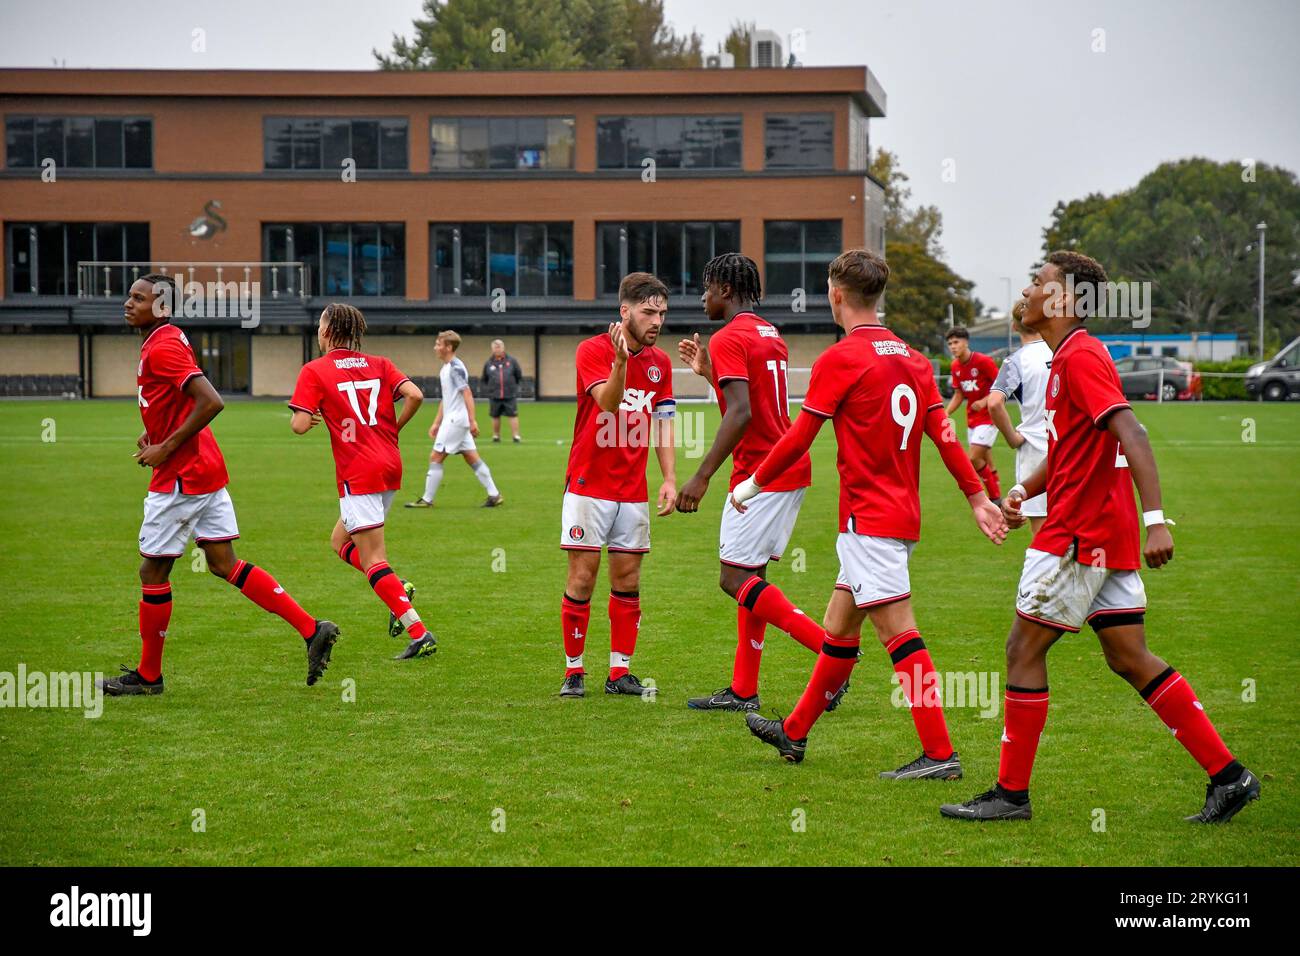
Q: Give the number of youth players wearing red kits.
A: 7